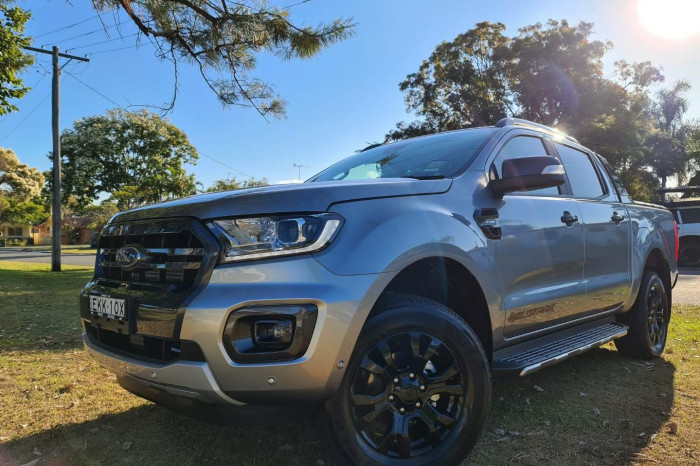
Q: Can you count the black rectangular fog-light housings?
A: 1